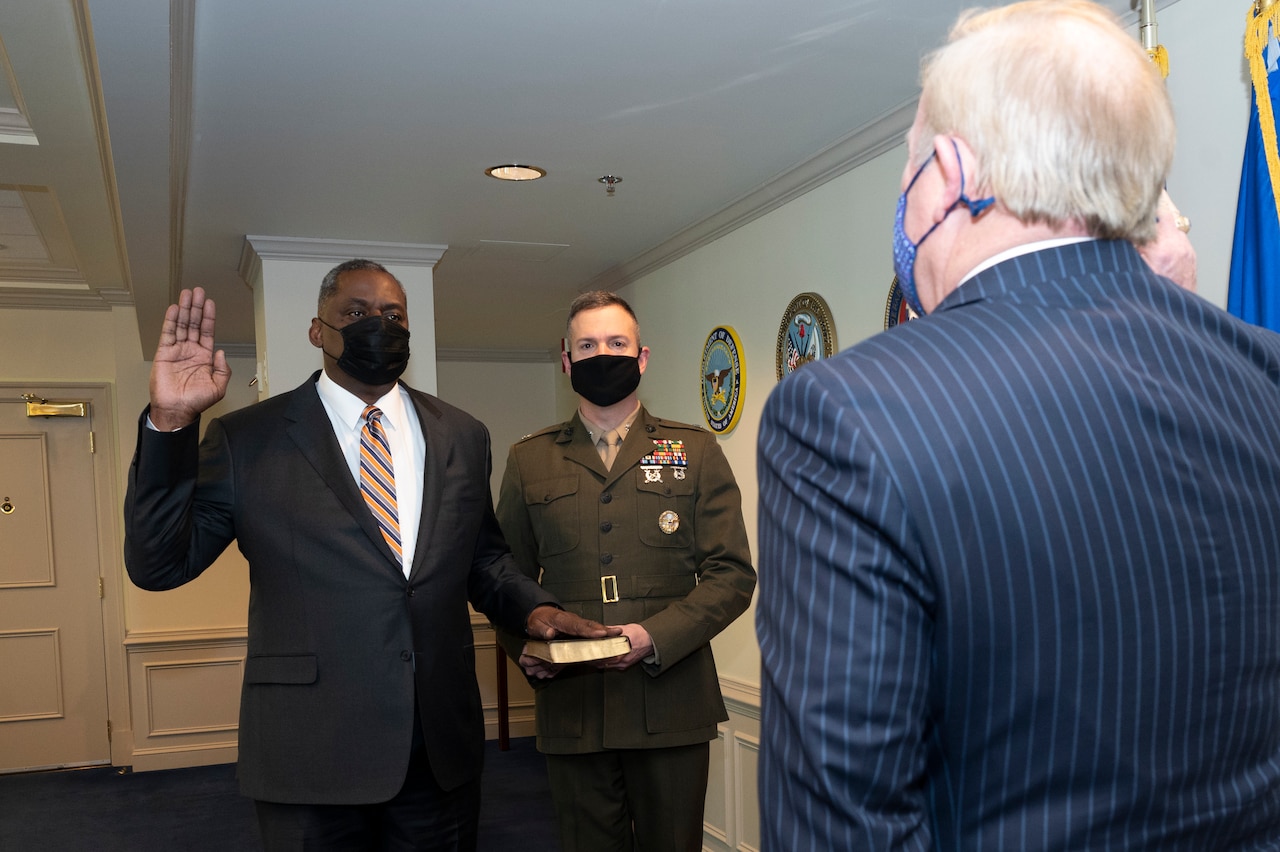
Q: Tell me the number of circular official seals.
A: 3